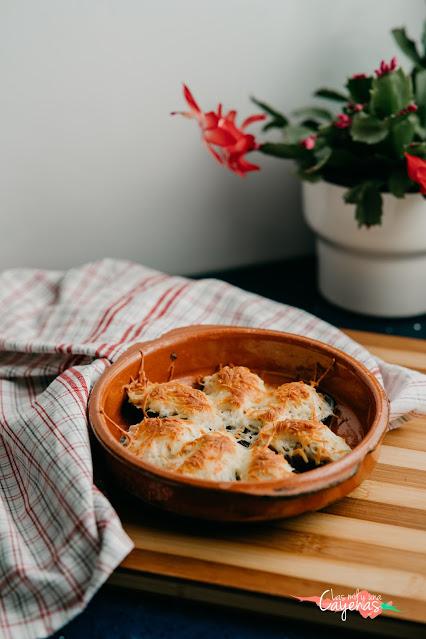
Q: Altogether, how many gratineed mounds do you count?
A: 7